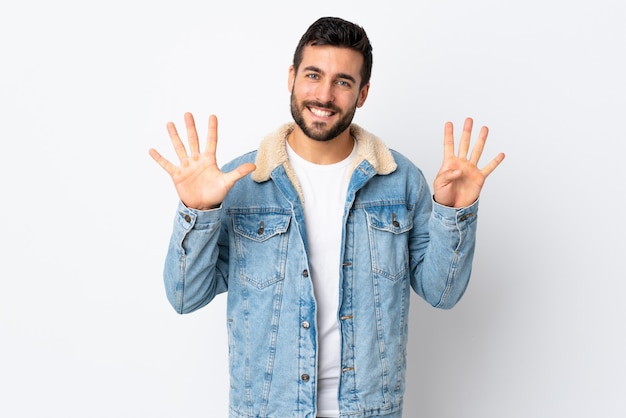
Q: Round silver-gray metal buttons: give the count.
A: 7